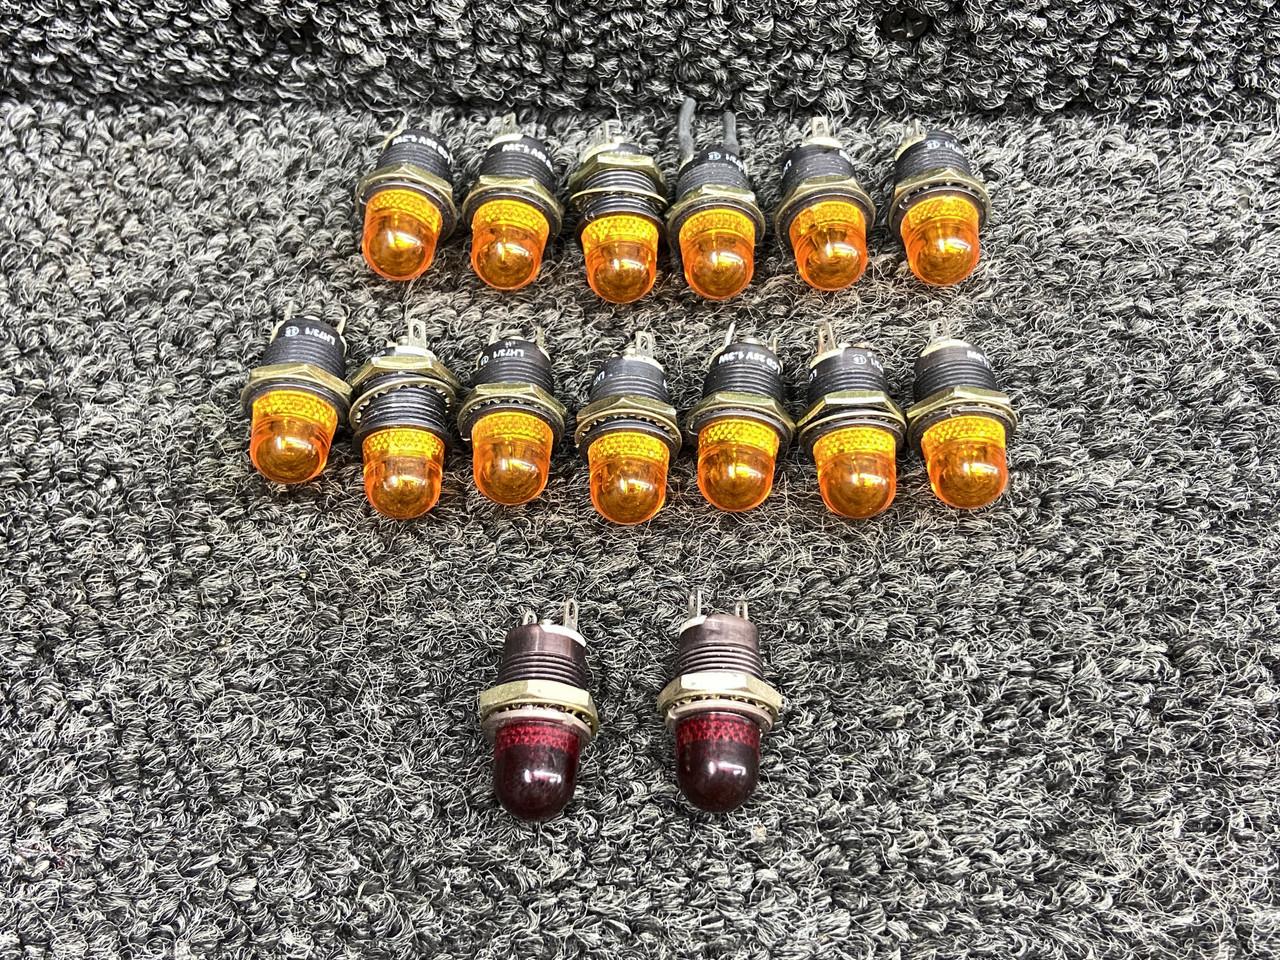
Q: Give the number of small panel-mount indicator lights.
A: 15